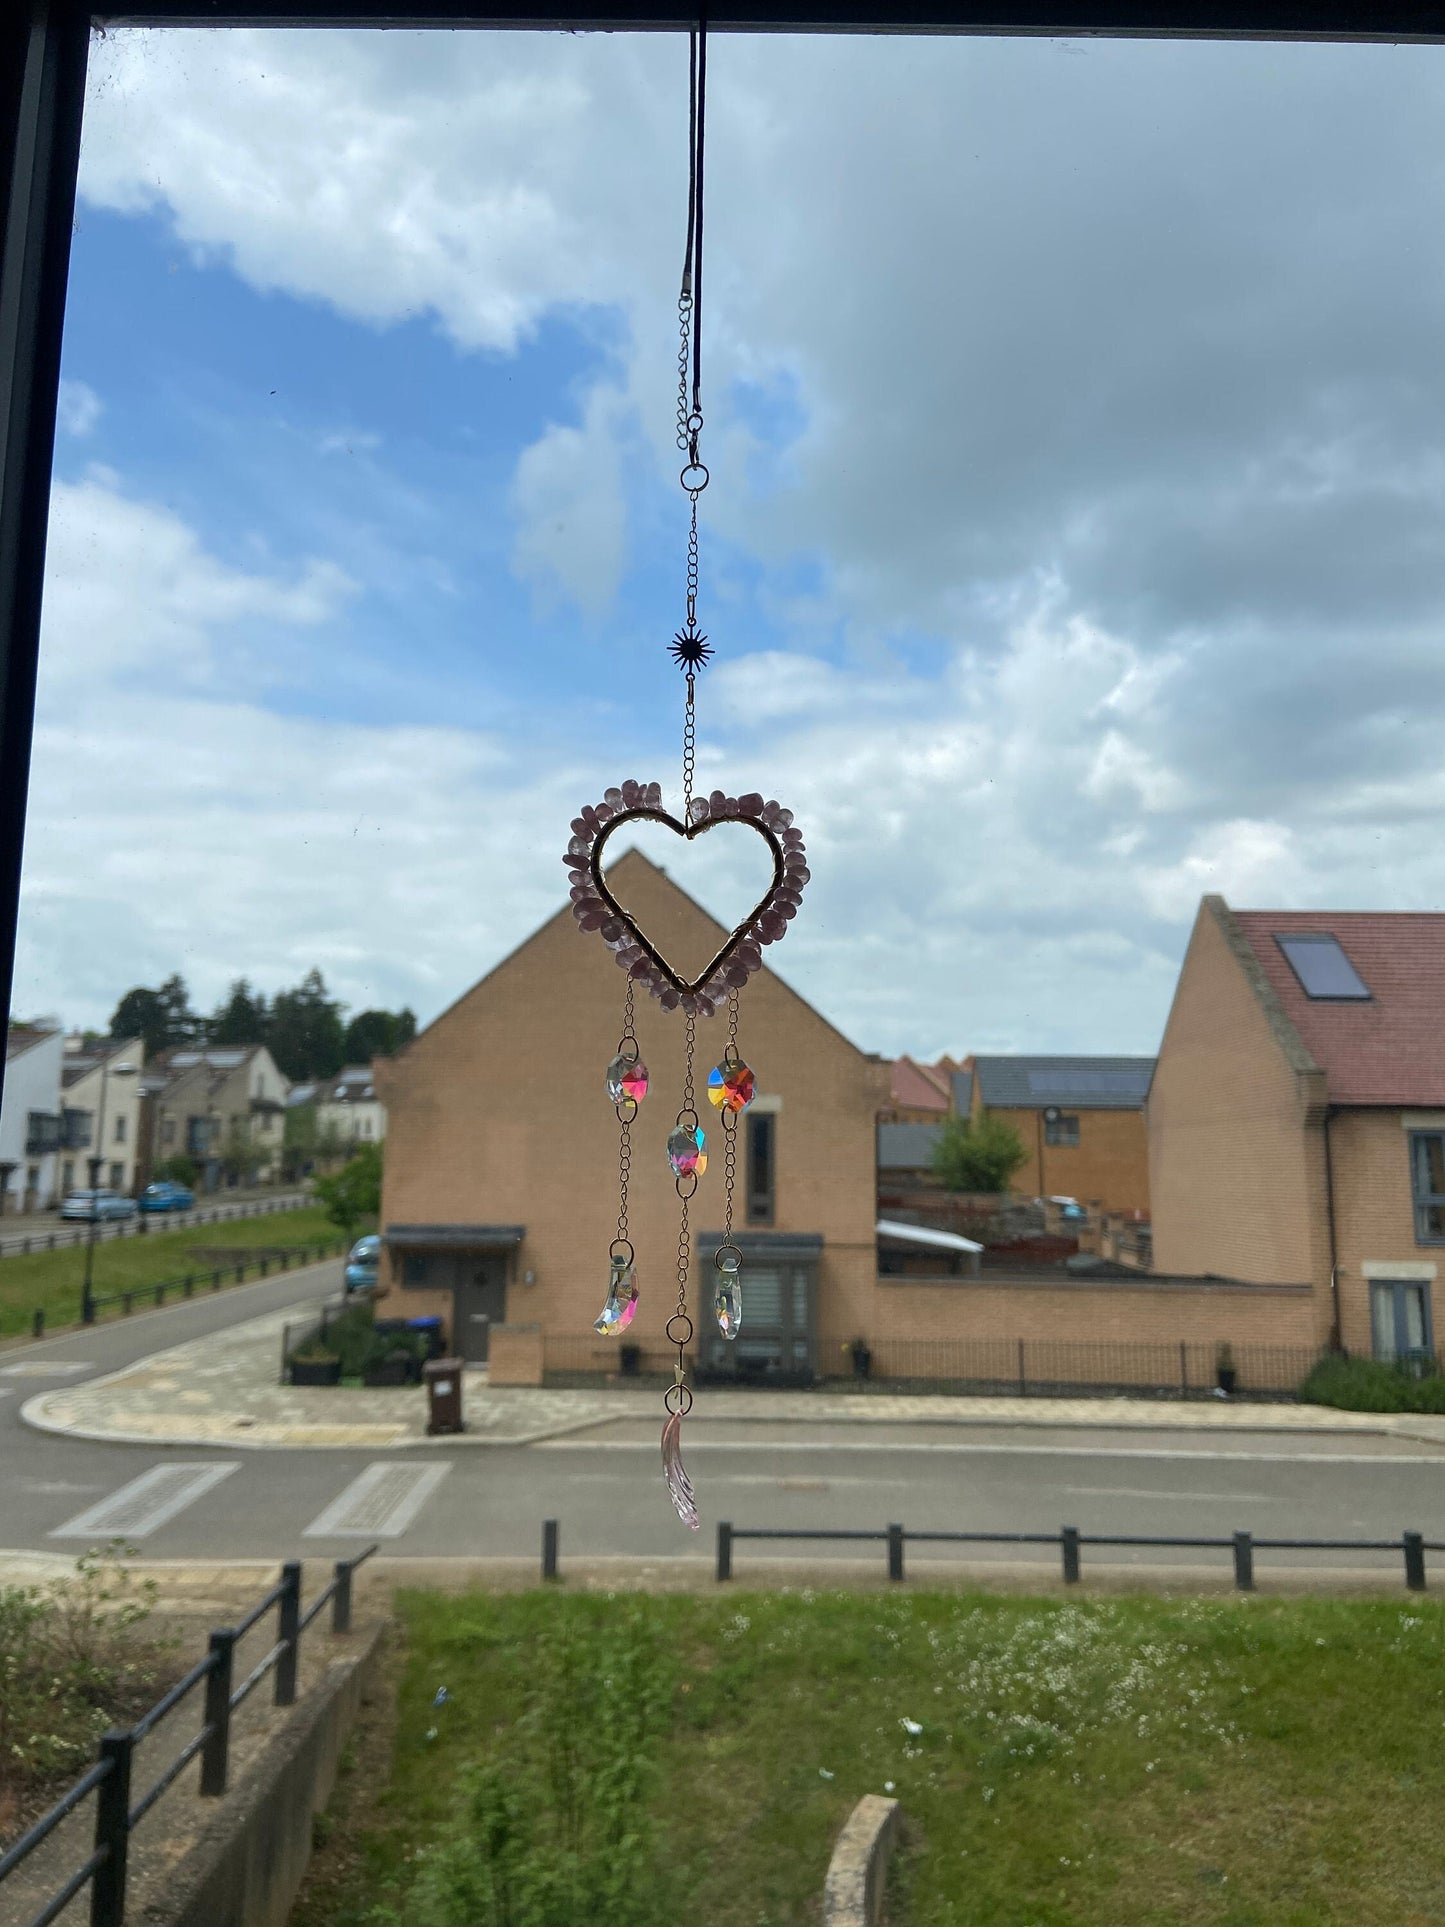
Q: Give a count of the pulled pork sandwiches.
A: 0